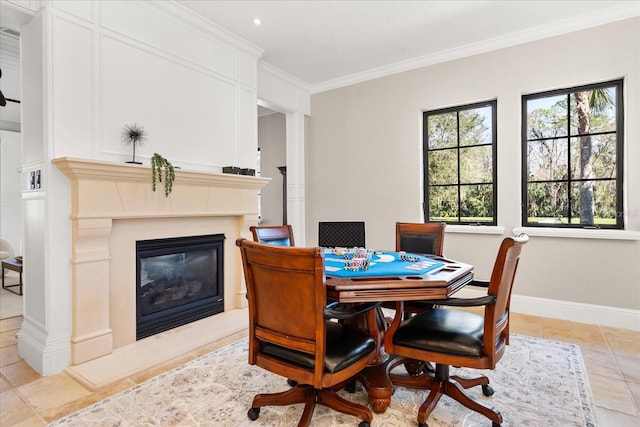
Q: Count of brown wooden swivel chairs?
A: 4